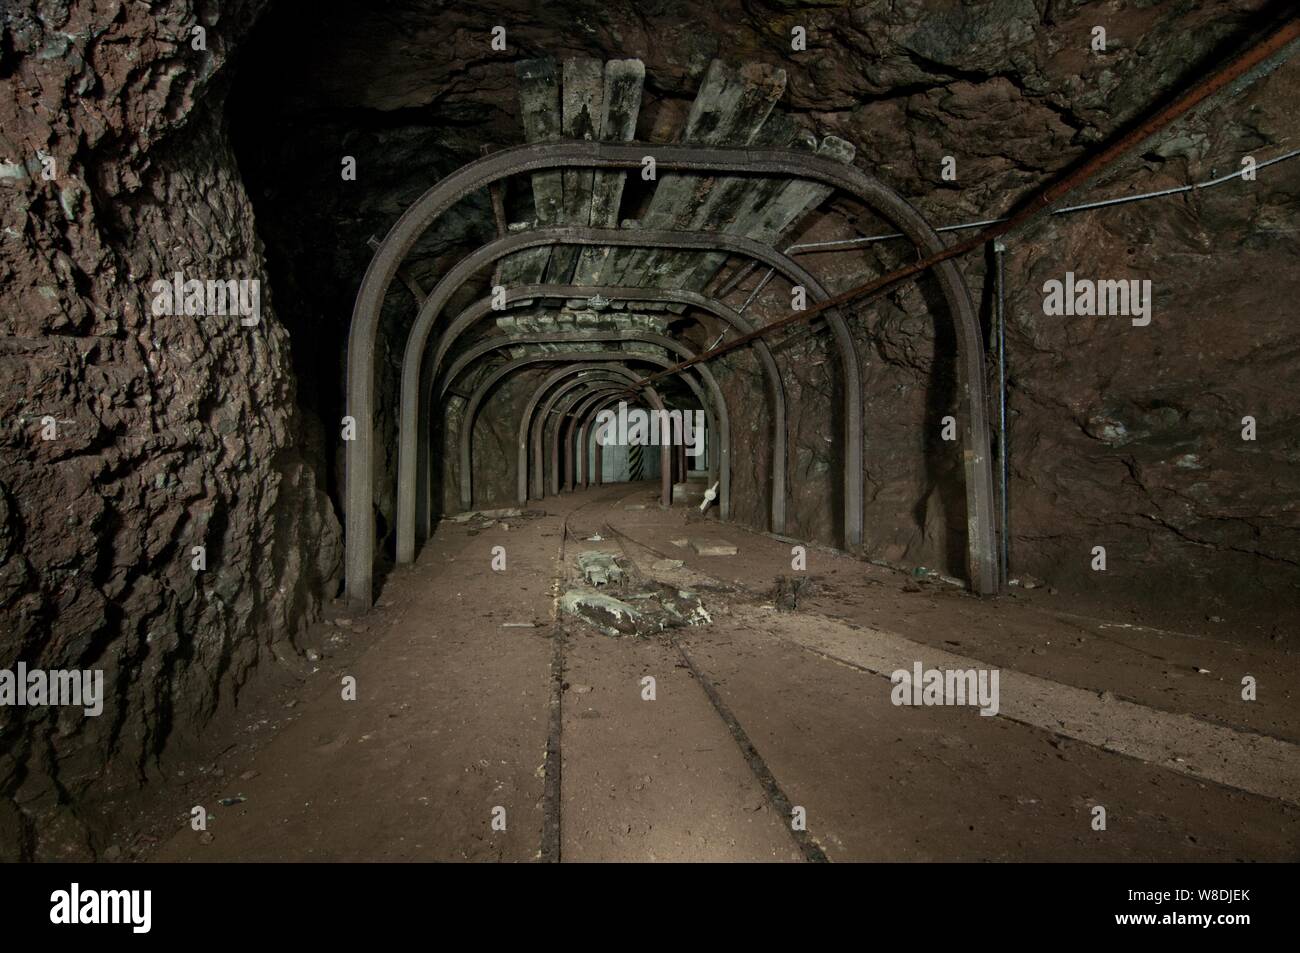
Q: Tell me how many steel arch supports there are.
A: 11